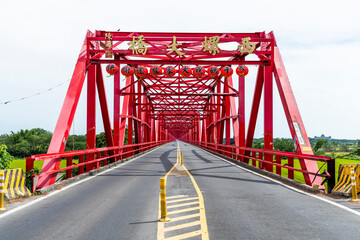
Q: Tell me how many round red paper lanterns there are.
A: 10